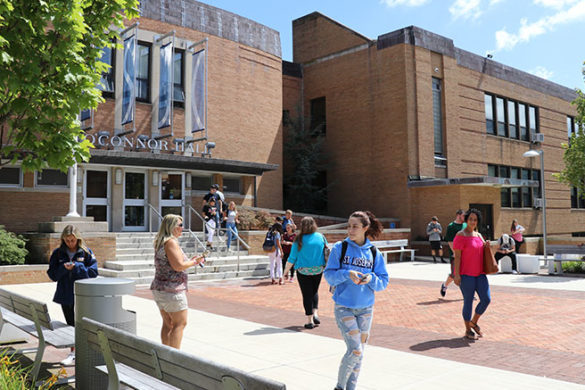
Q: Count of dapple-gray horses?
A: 0